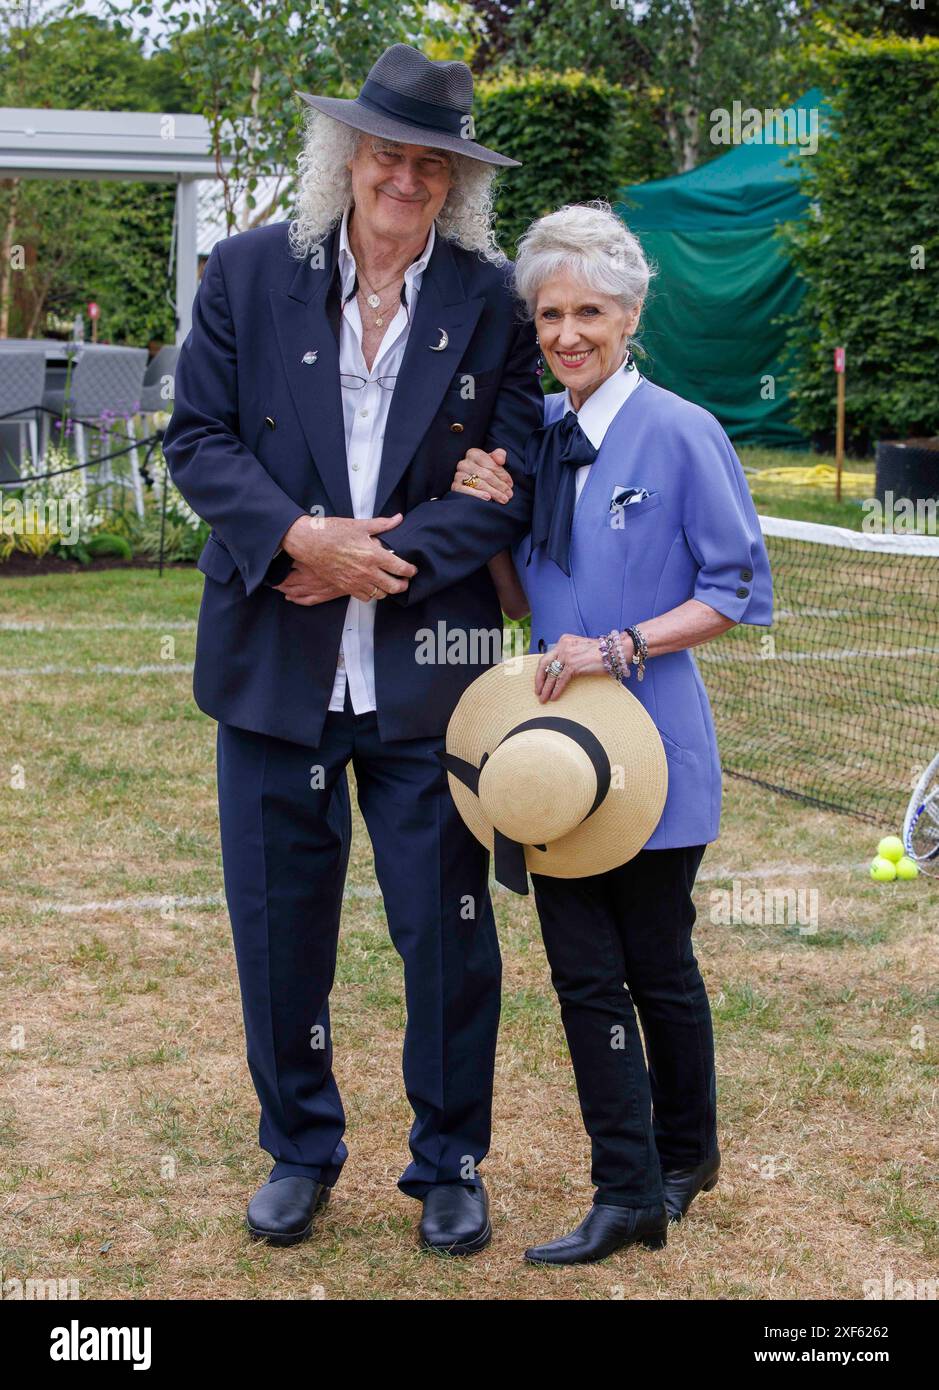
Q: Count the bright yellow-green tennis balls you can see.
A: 3